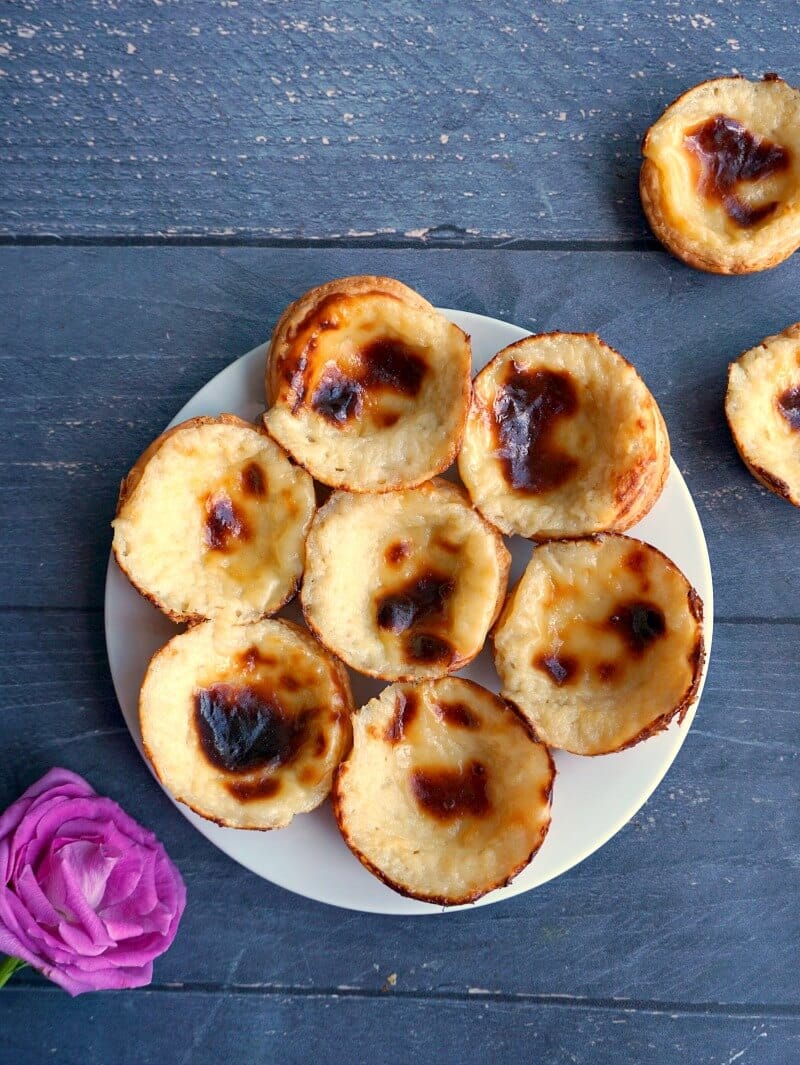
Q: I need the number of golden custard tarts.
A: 9